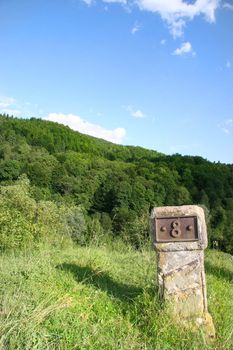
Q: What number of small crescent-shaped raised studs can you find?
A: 2